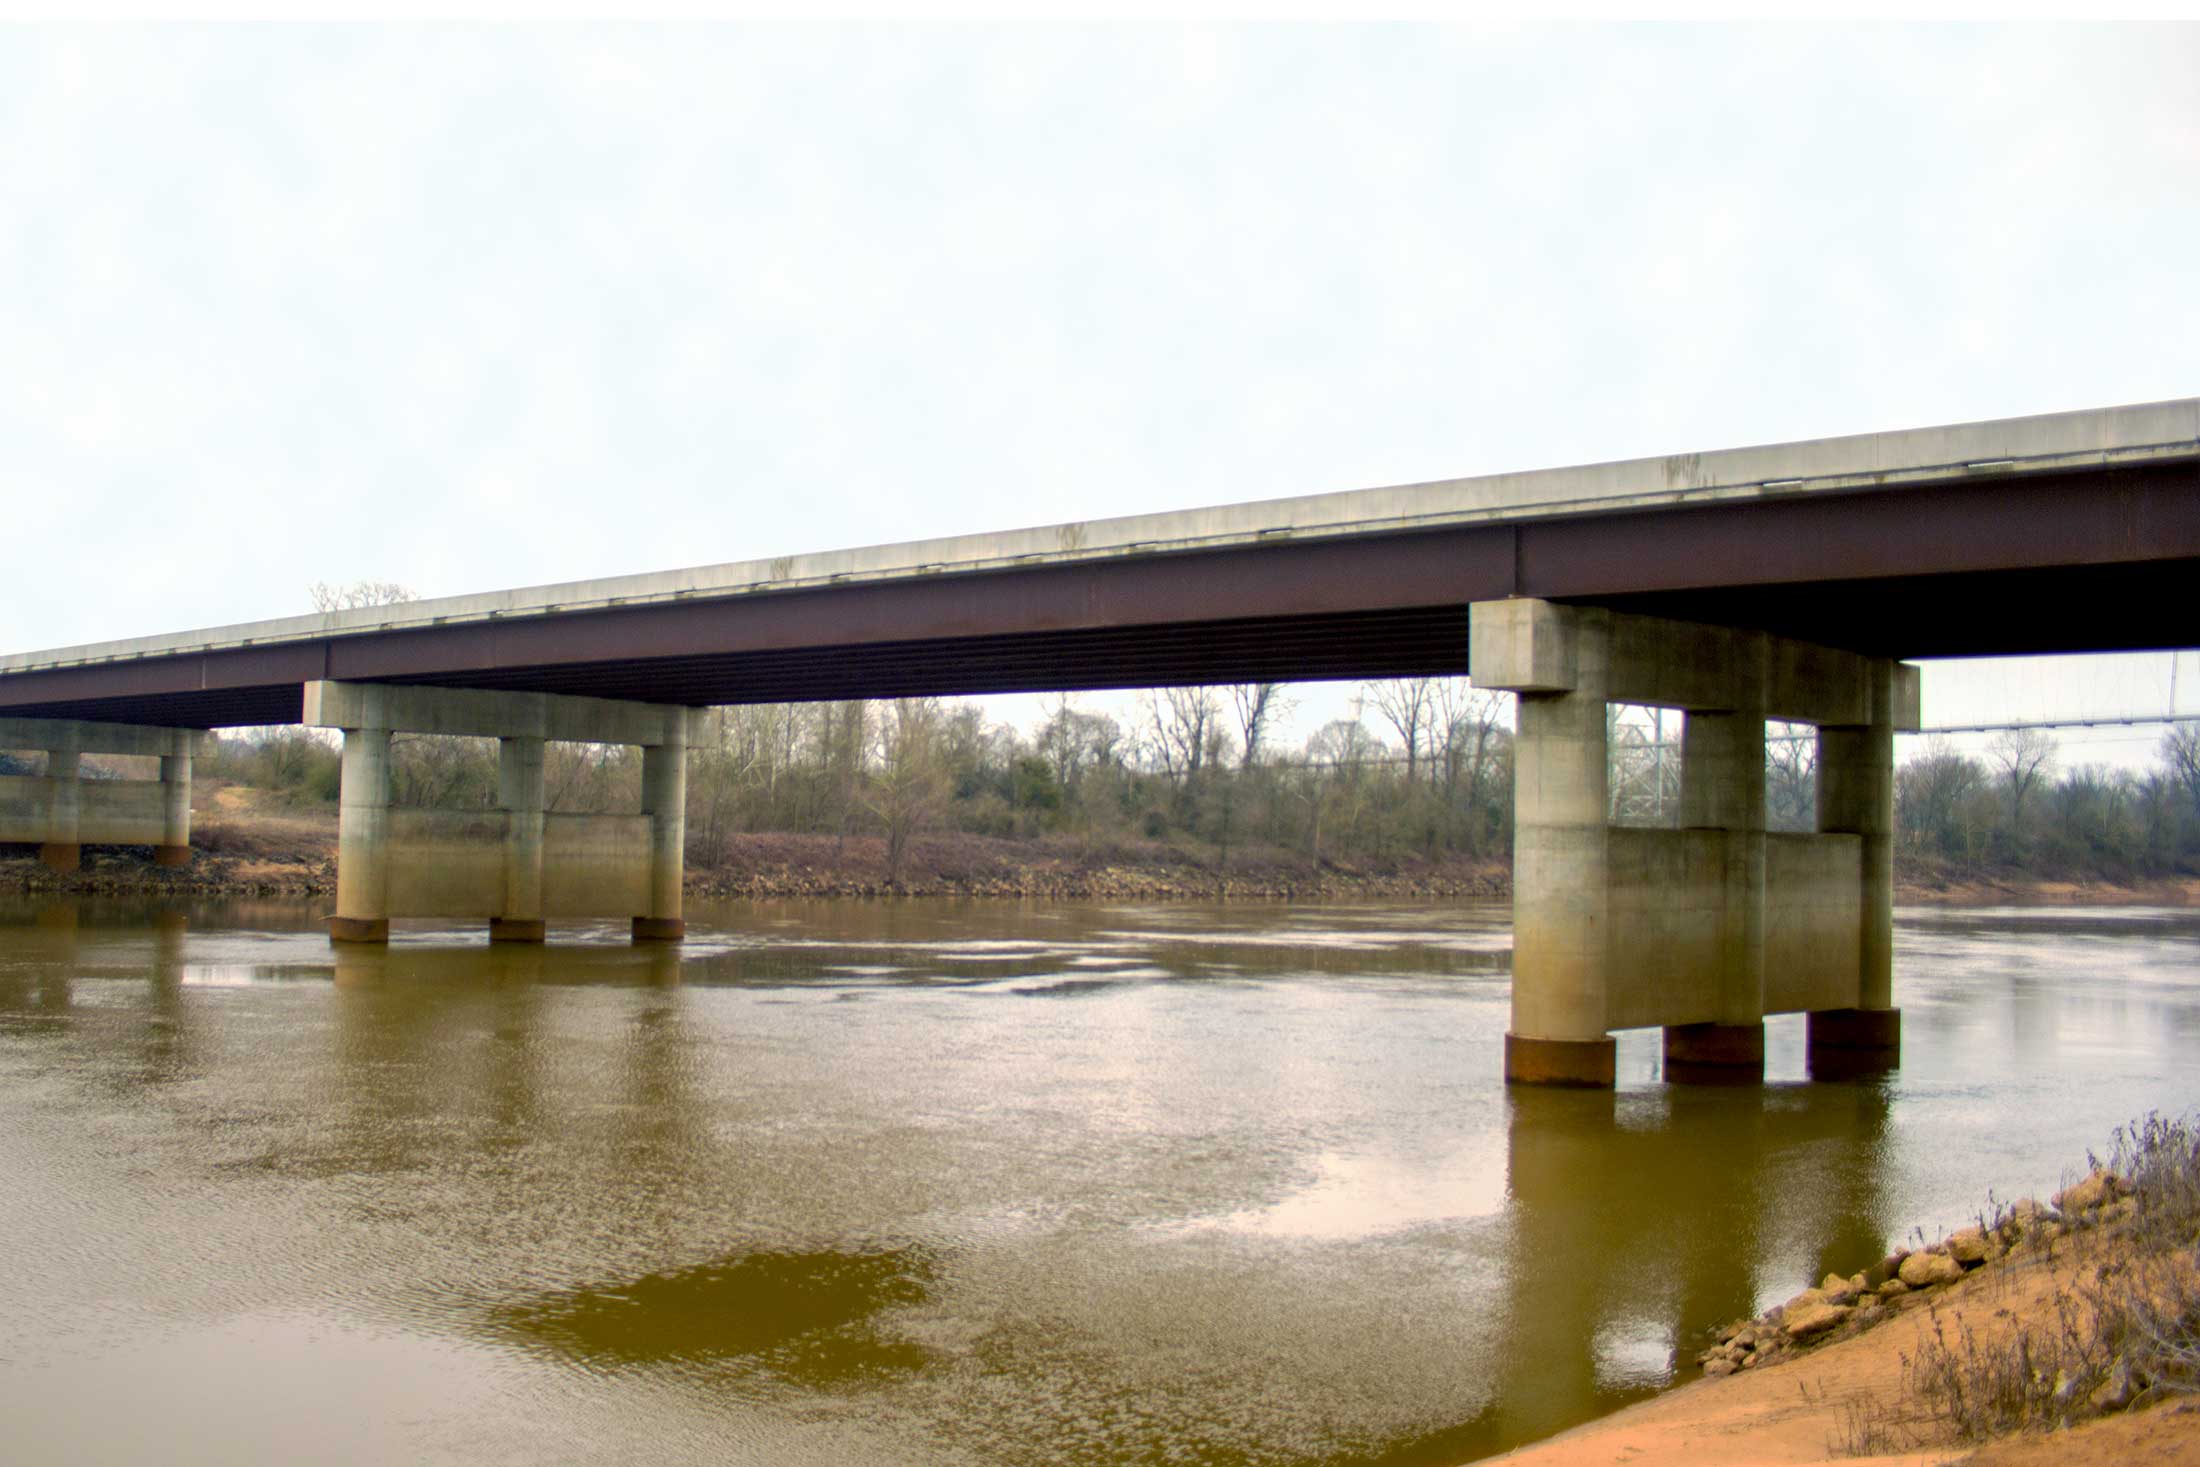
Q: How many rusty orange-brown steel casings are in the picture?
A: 8